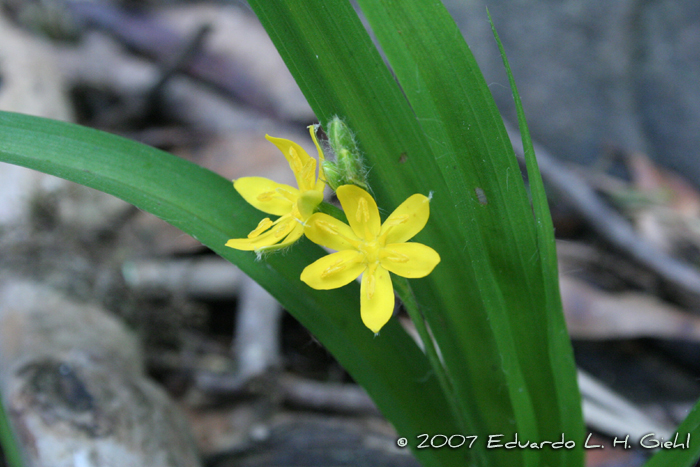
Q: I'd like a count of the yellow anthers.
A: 11